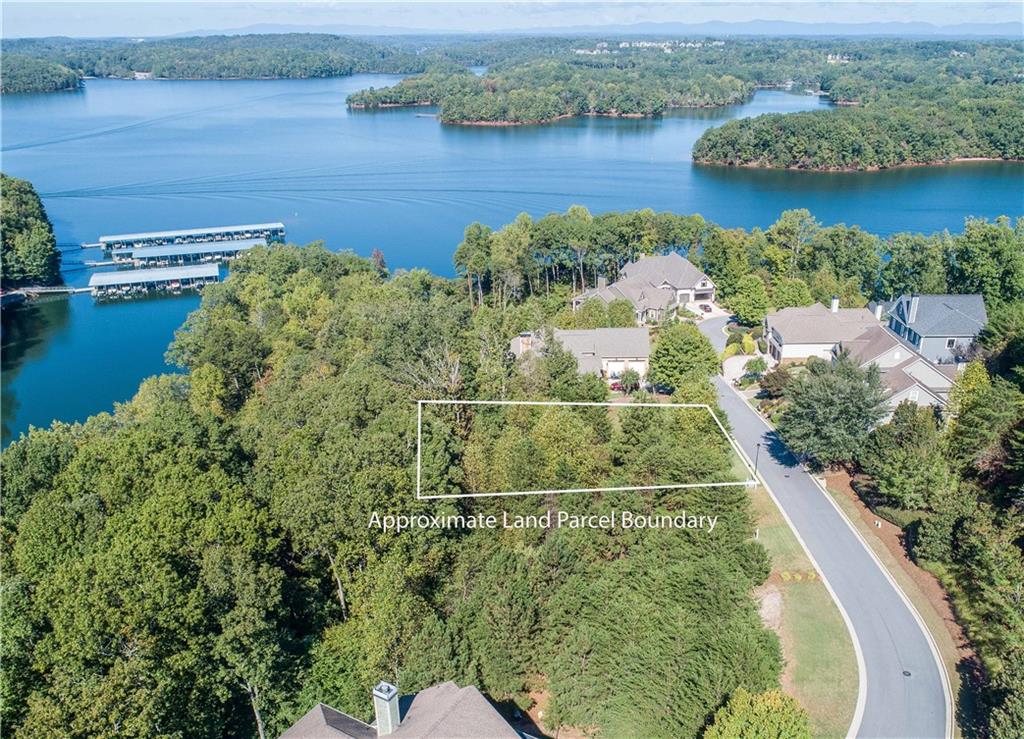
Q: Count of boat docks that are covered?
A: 3